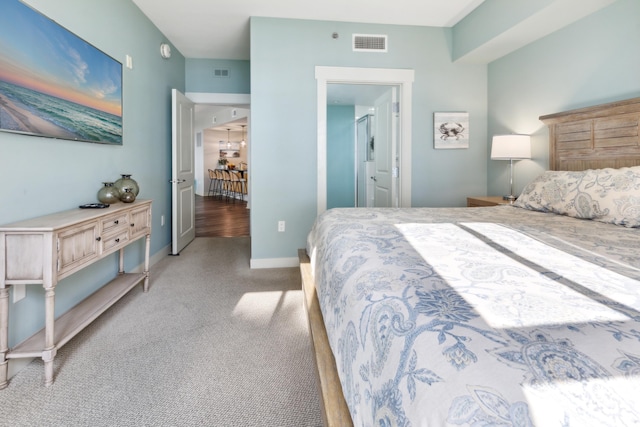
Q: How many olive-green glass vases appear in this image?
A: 3